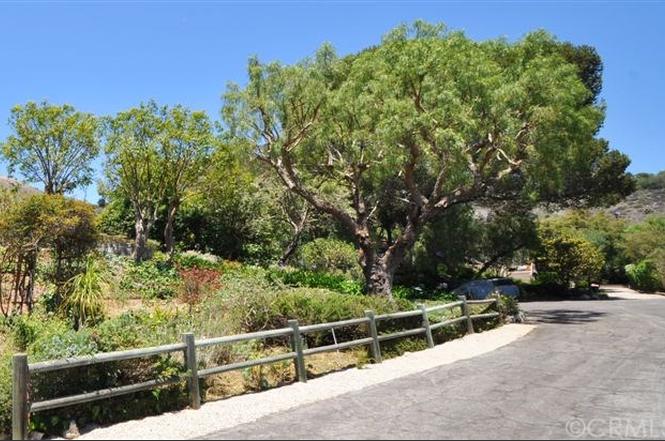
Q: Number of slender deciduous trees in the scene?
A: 3